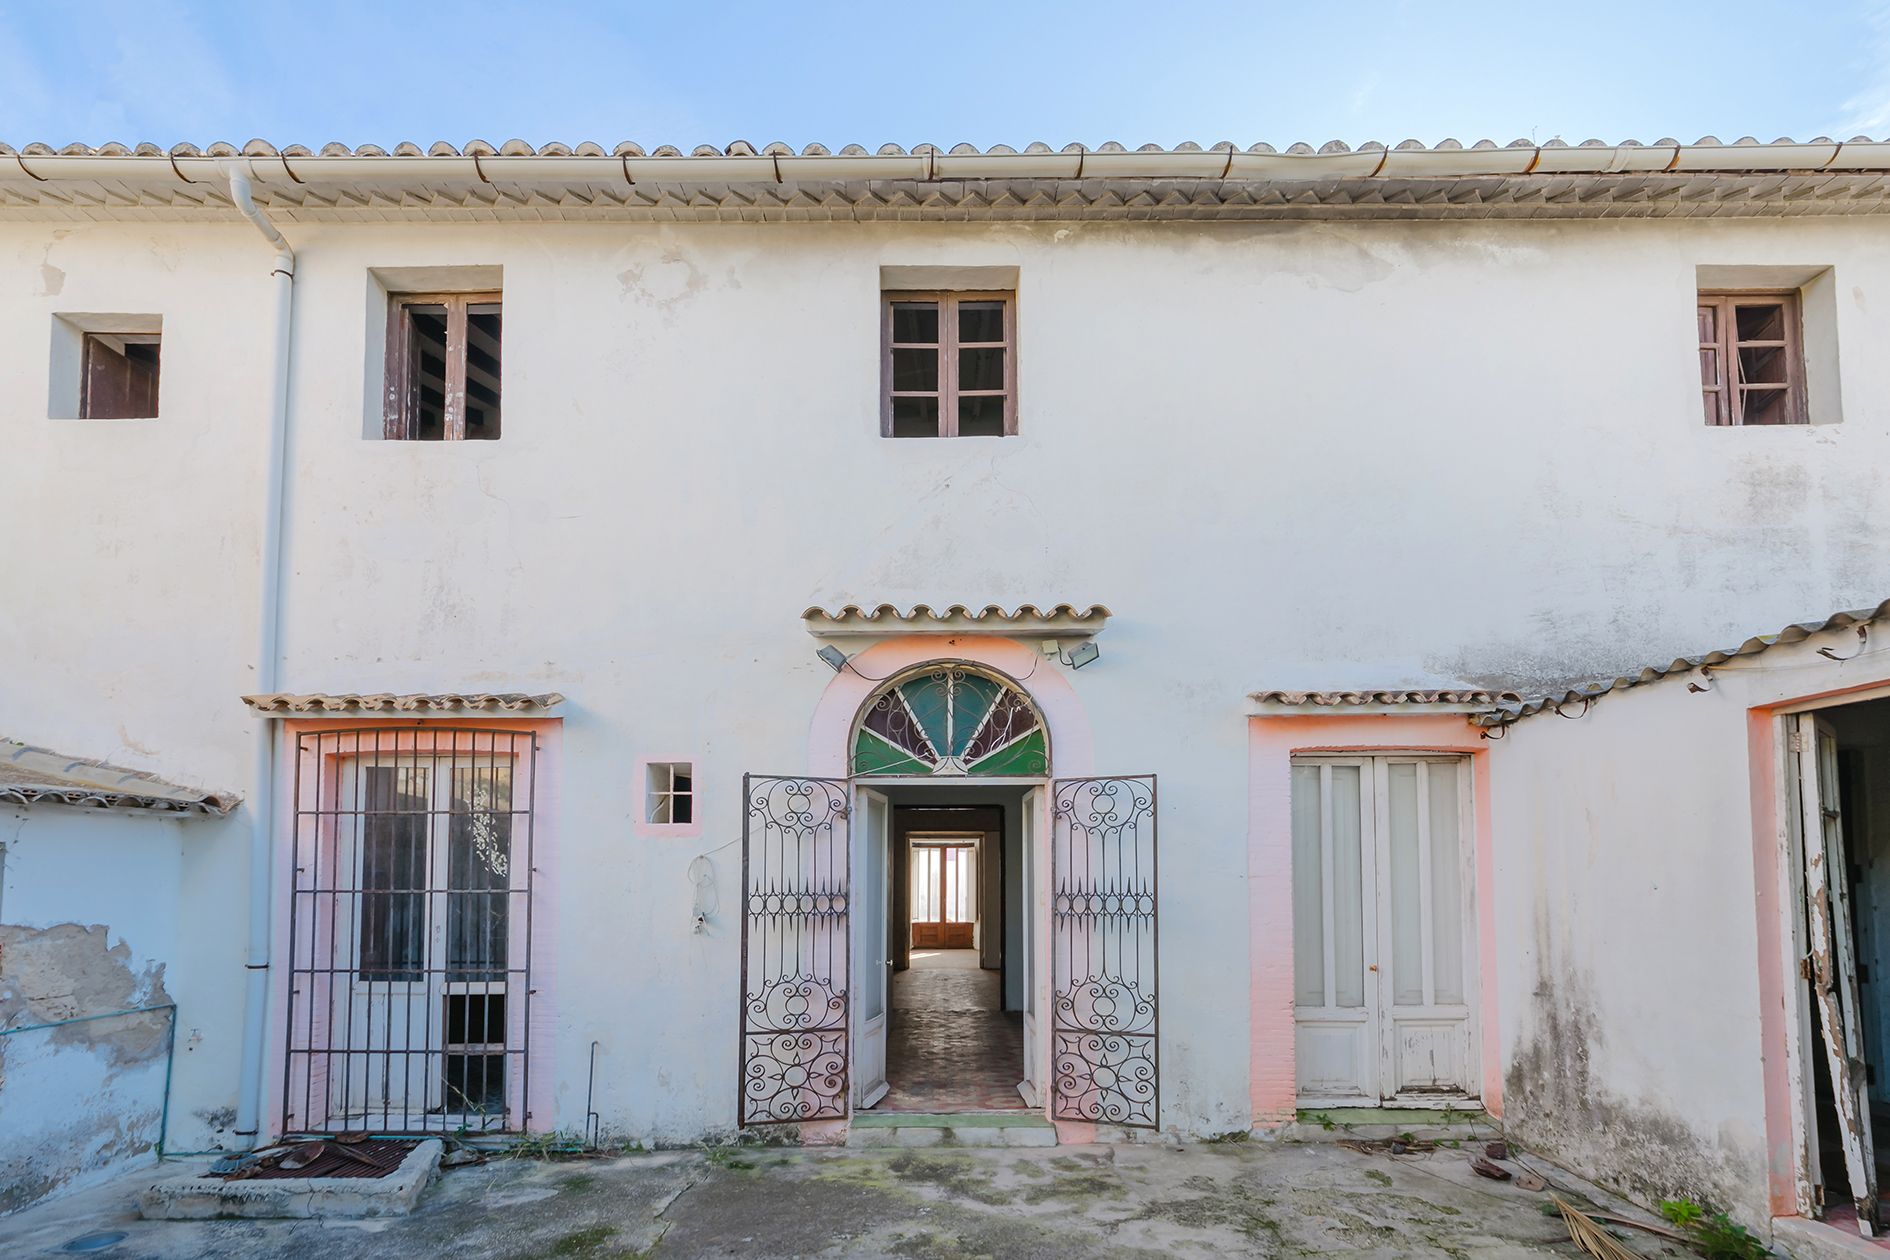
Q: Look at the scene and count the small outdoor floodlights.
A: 2